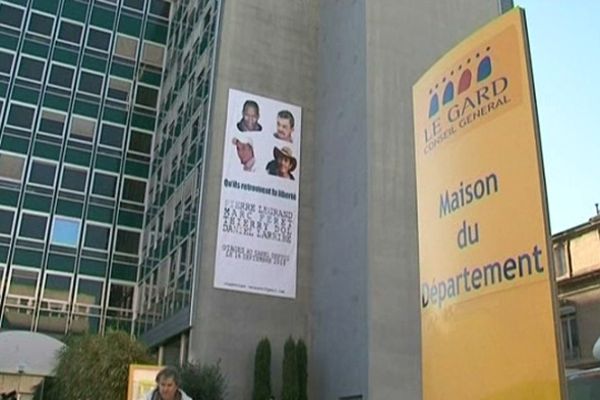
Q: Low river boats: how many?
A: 0